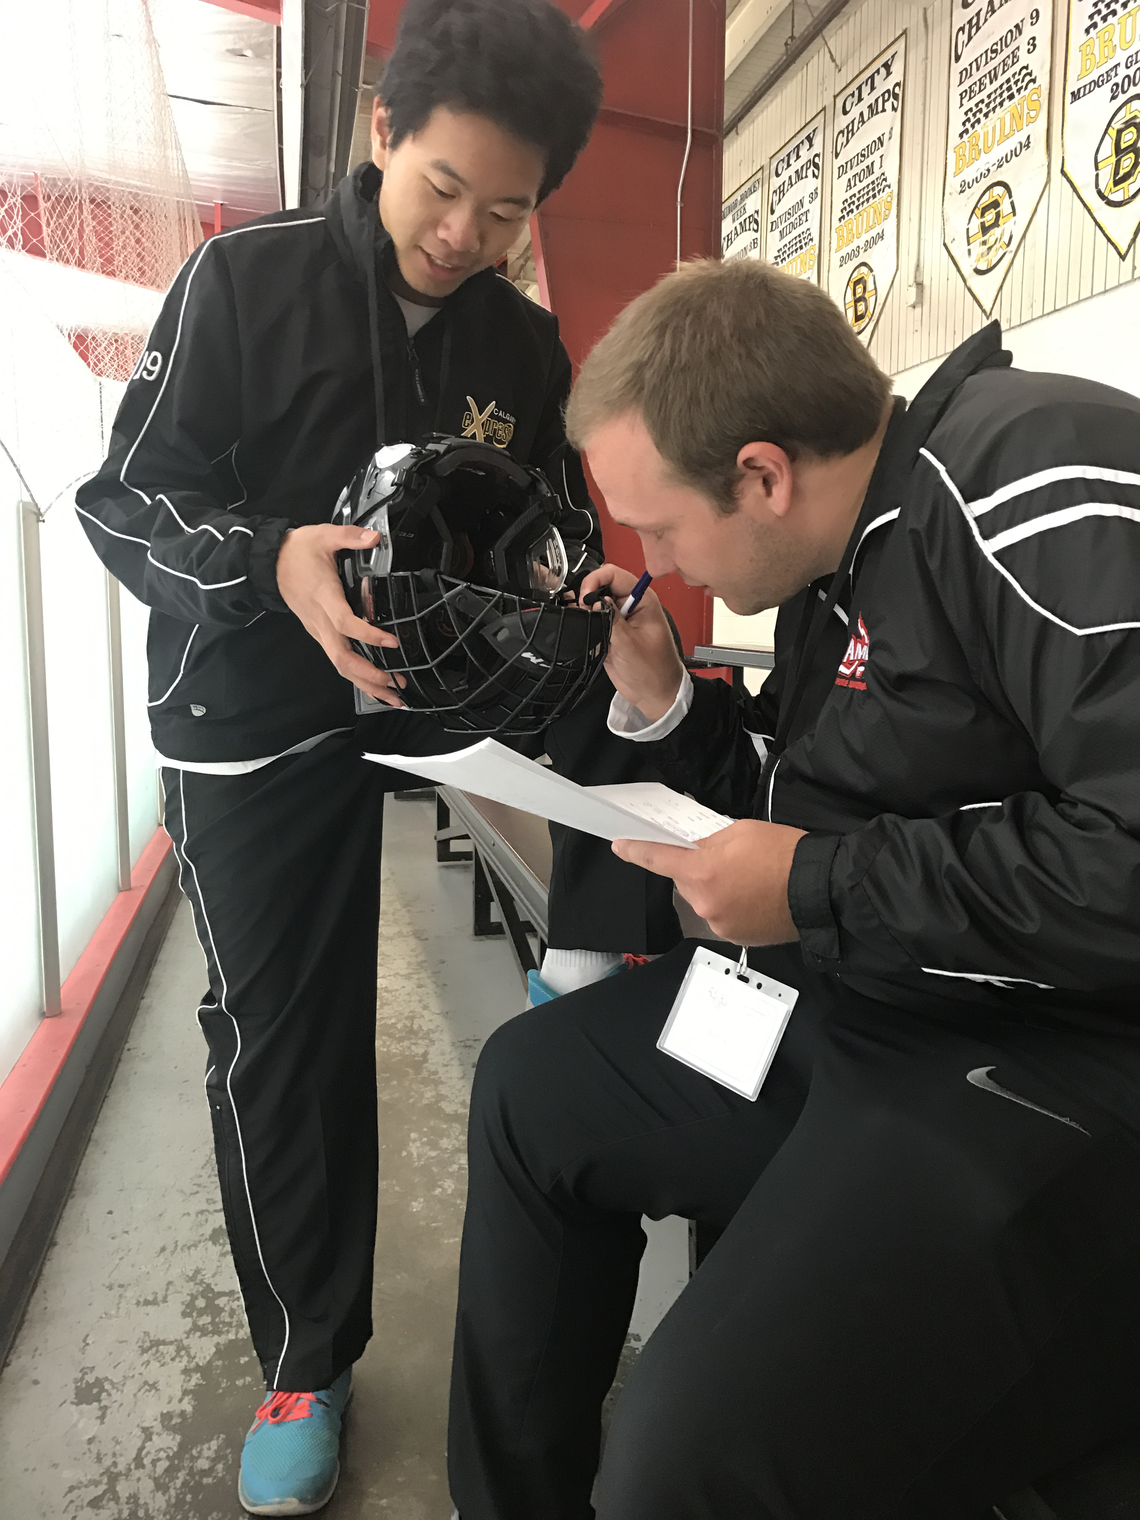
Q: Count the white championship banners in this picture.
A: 5